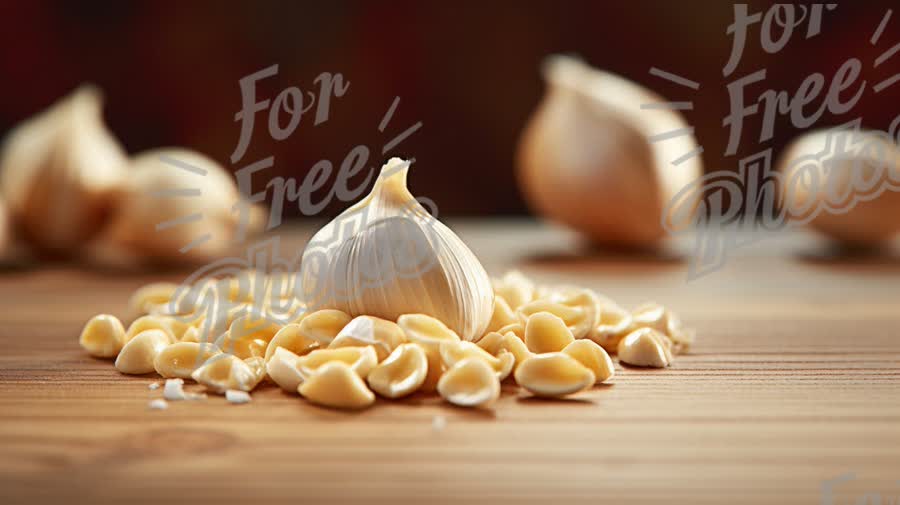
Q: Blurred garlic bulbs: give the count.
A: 4